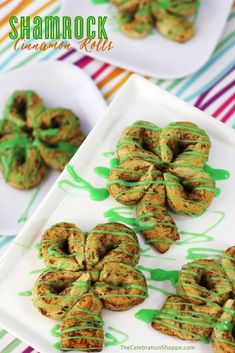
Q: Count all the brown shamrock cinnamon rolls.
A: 5